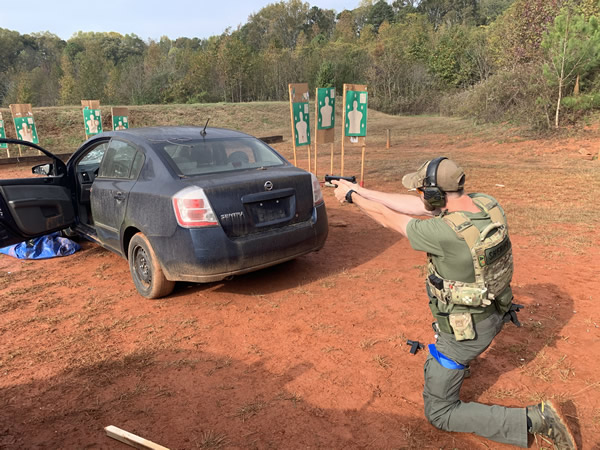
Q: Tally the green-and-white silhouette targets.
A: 7